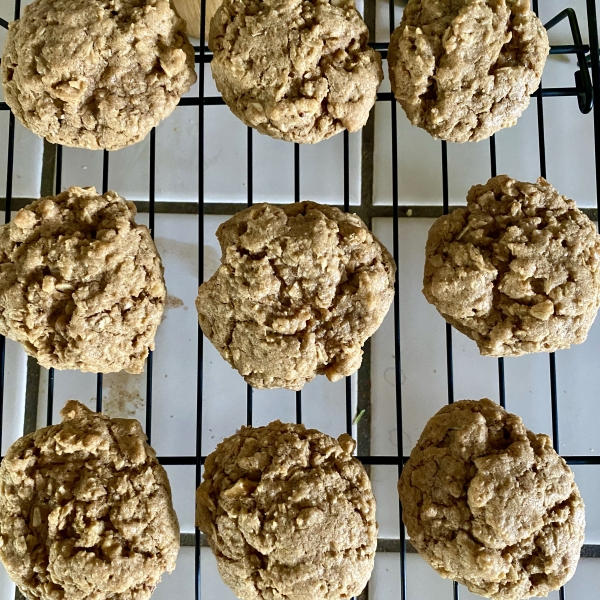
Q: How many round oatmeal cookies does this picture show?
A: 9